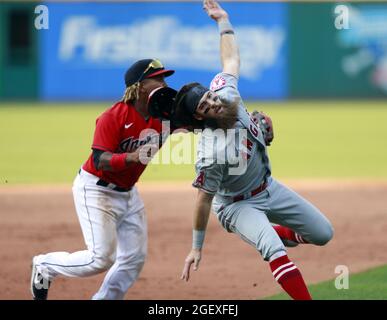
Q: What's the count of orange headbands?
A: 0